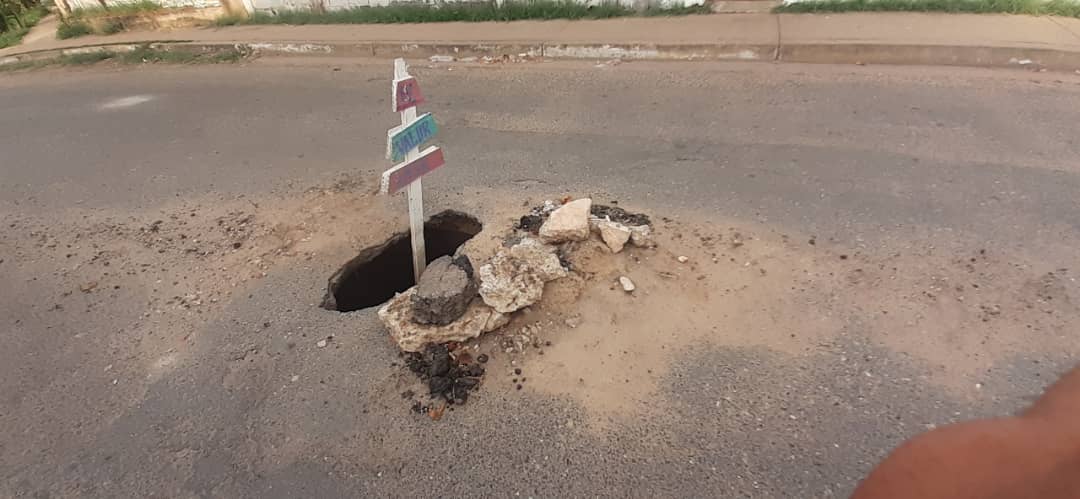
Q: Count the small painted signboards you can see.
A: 3